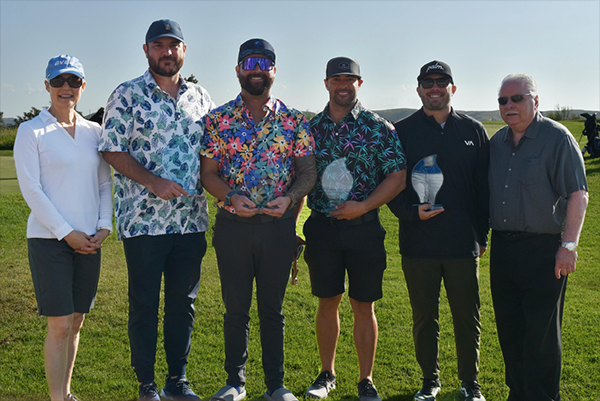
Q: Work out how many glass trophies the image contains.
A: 4